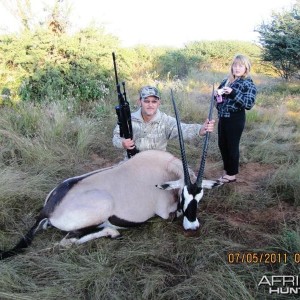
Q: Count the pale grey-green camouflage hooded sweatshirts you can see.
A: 1